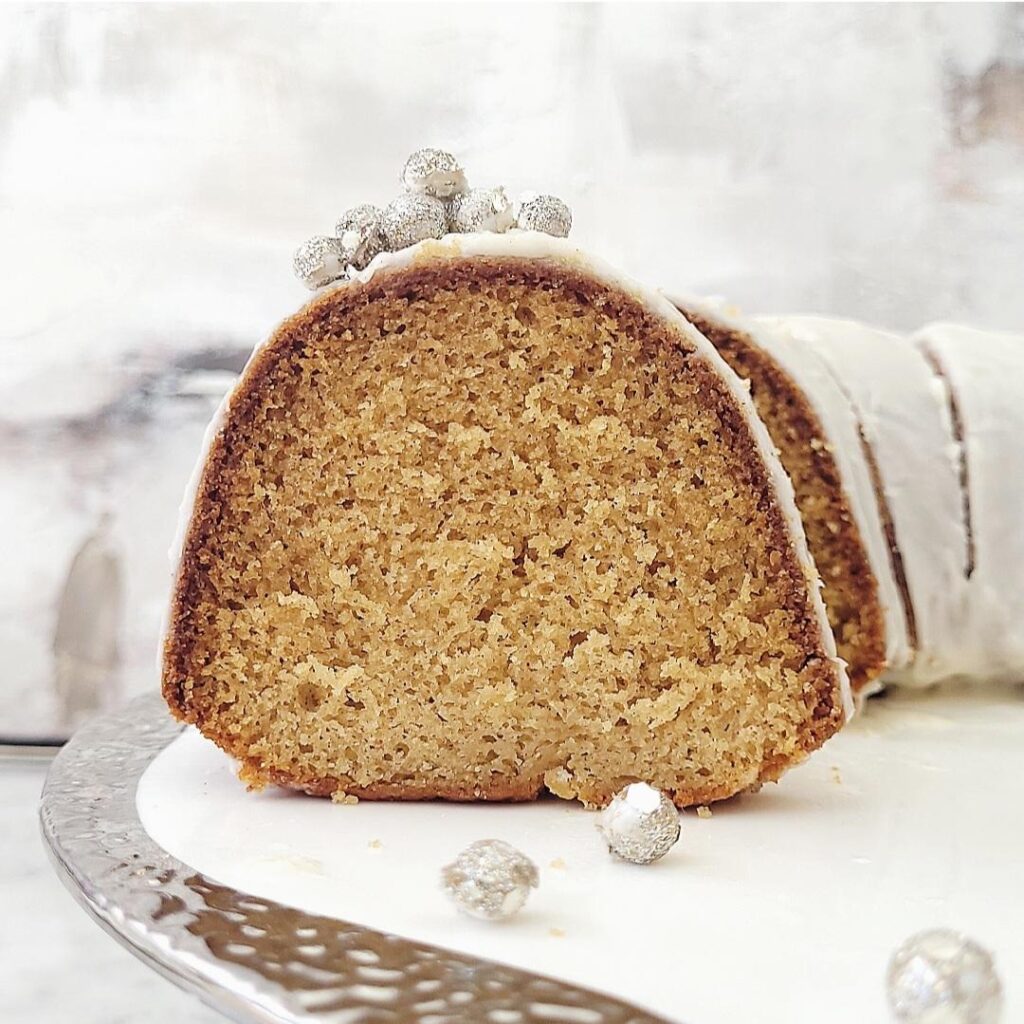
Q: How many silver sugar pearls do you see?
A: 9